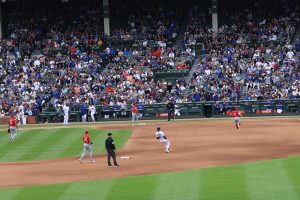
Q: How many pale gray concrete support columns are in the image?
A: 2